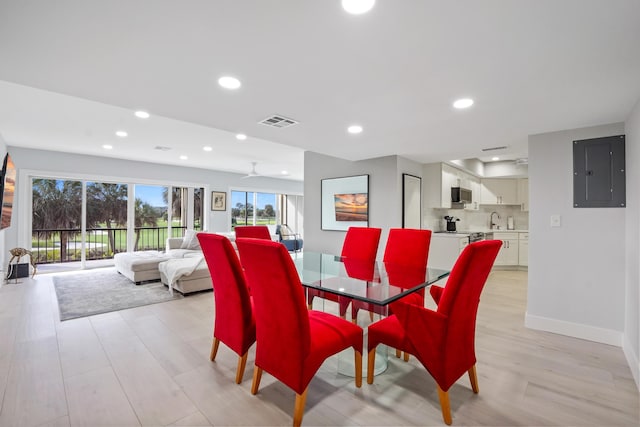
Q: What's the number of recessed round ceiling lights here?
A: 12